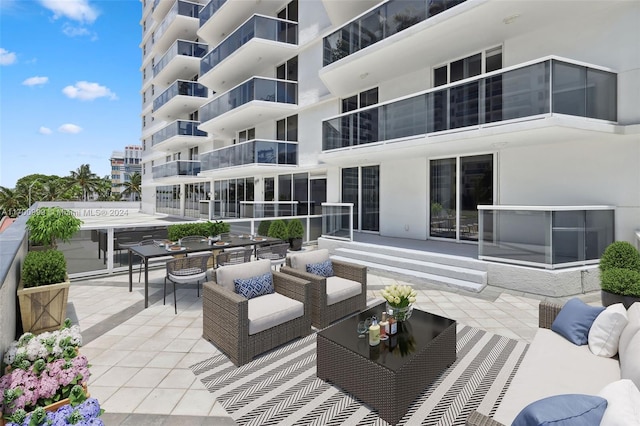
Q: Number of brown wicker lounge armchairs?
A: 2